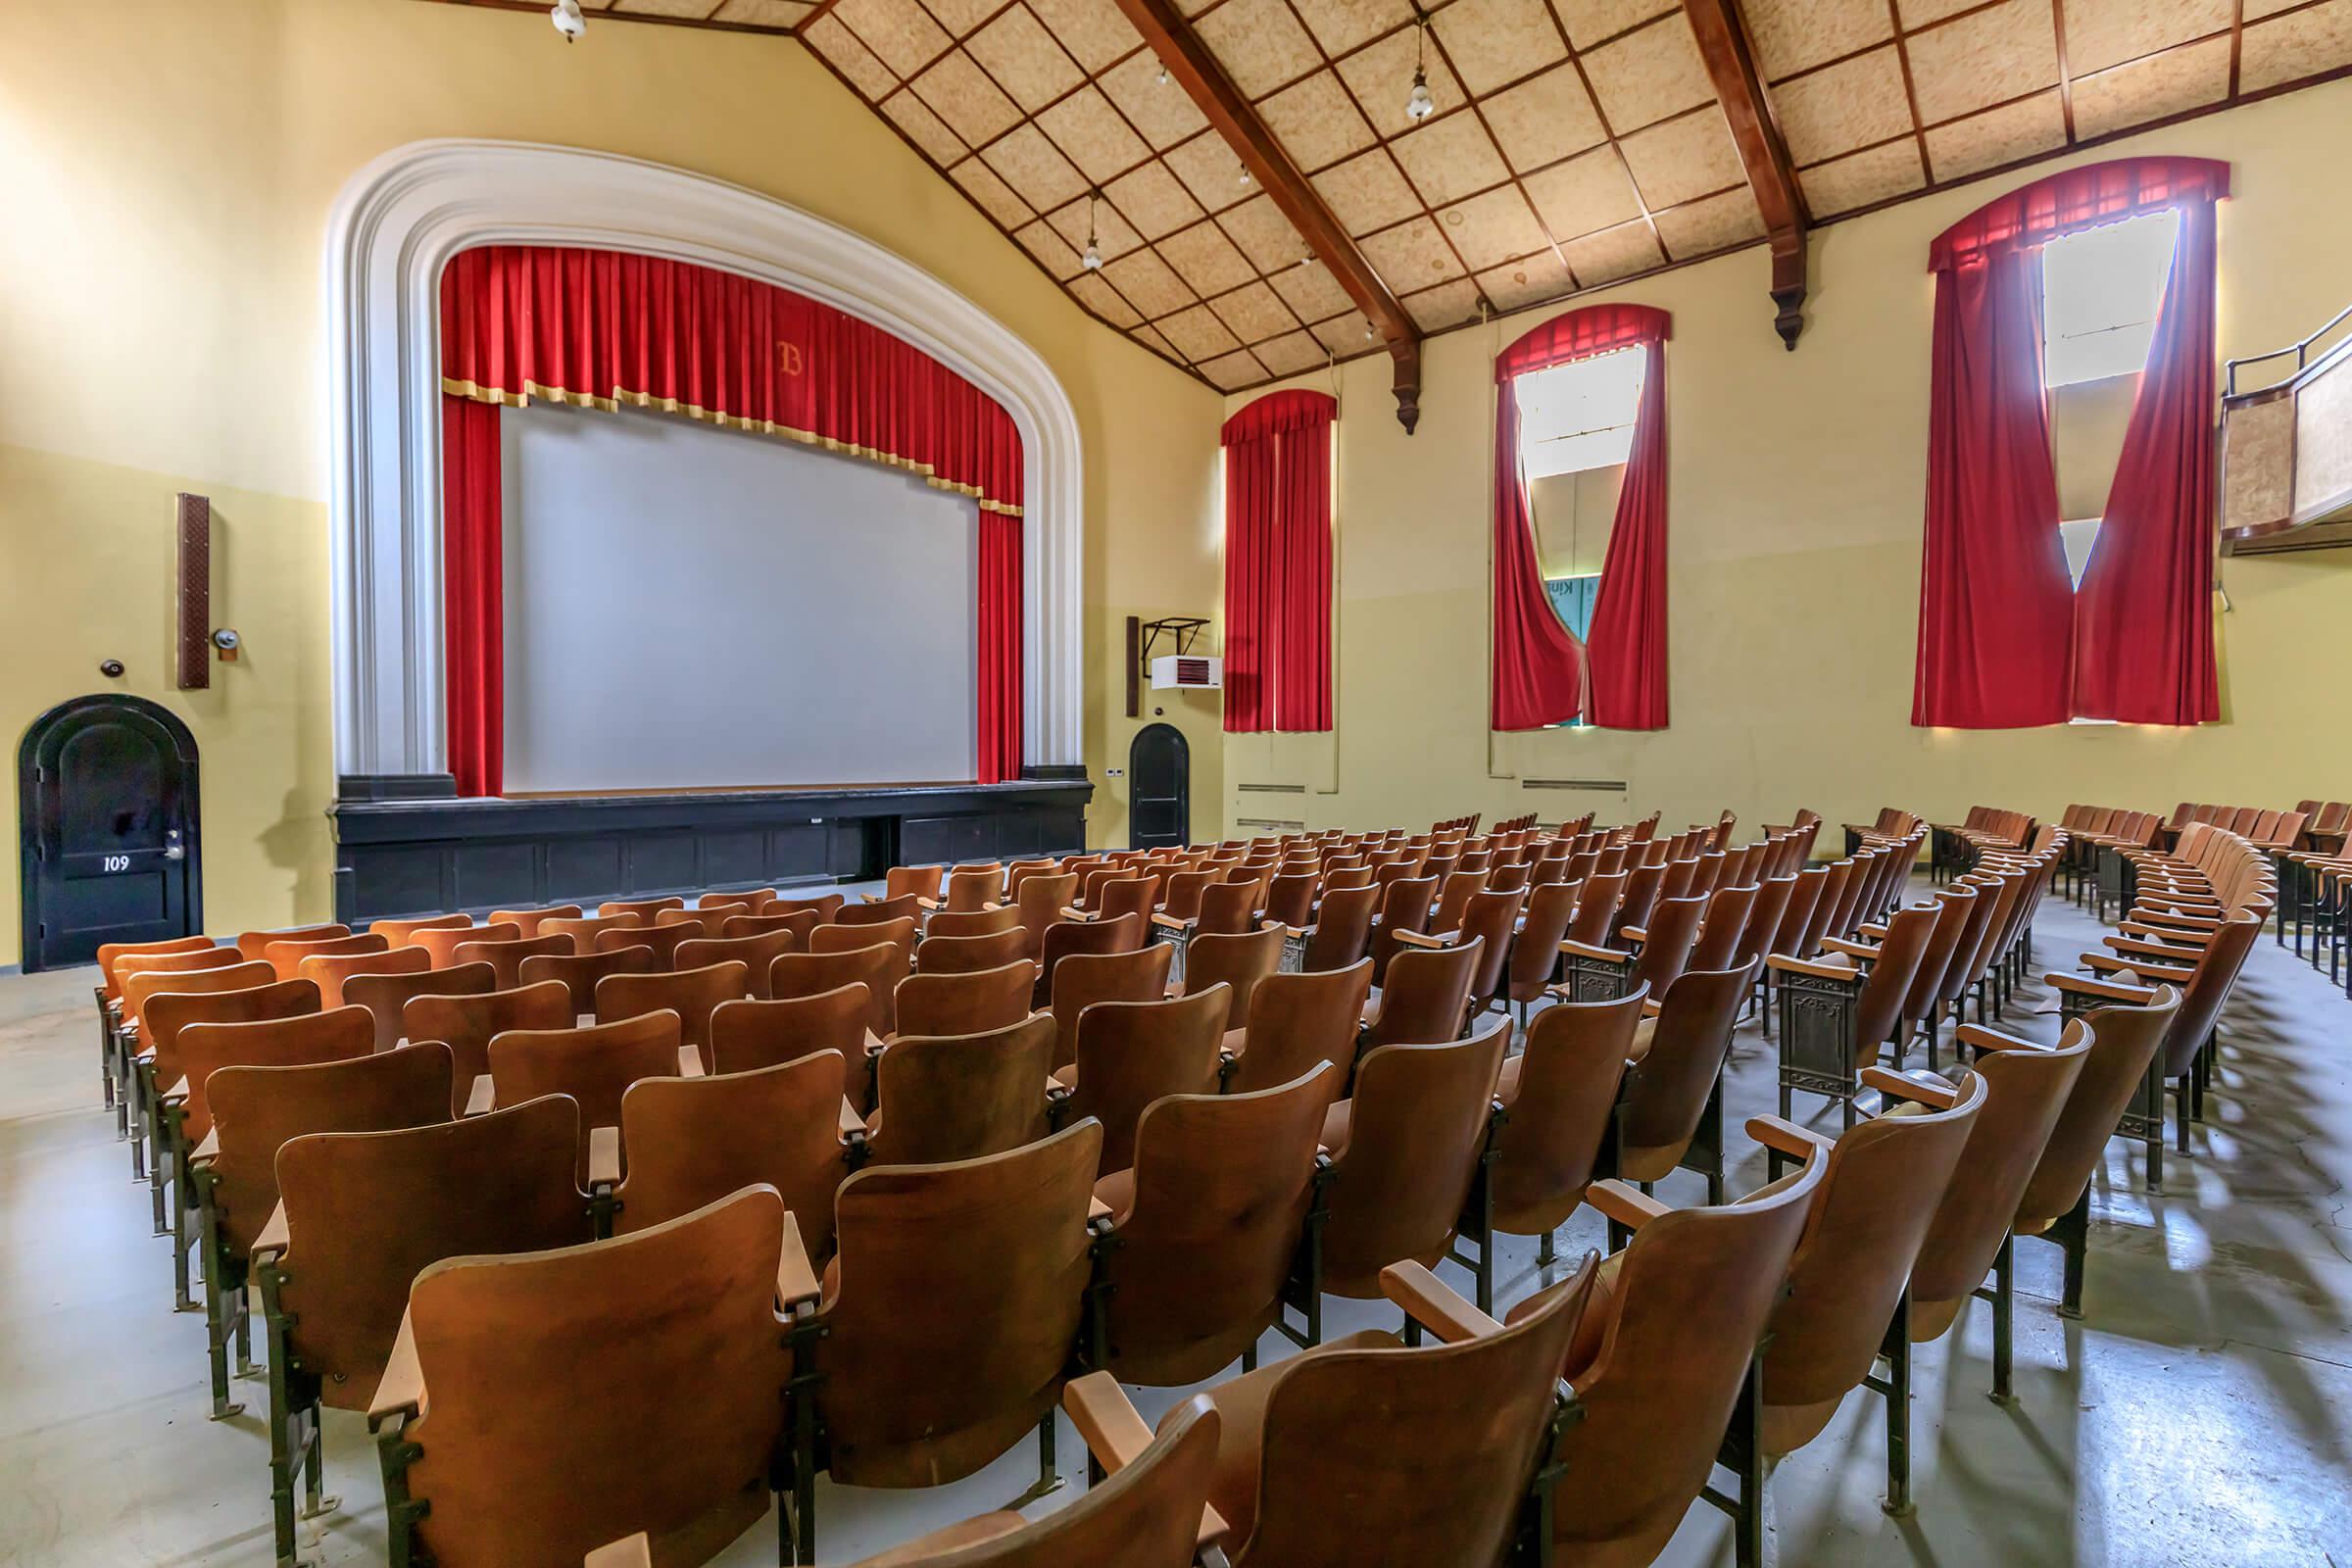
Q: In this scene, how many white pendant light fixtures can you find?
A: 3